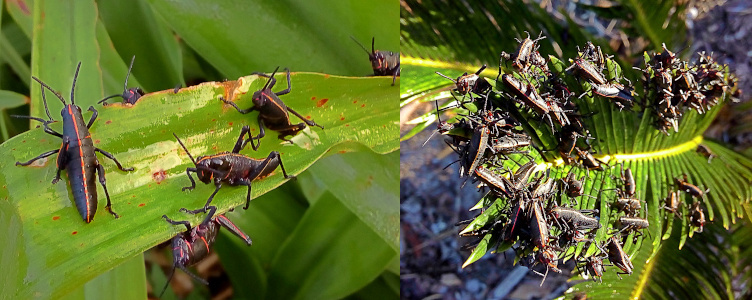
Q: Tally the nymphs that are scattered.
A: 6